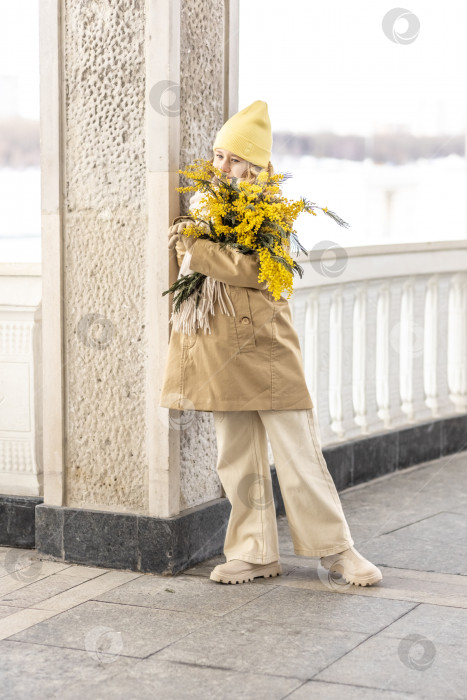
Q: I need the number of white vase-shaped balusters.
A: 7